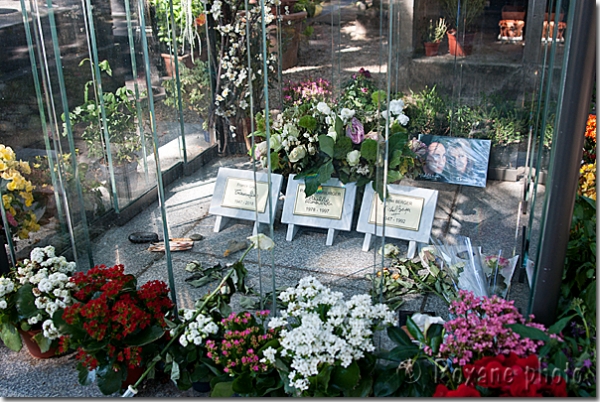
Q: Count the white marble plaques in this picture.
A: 3